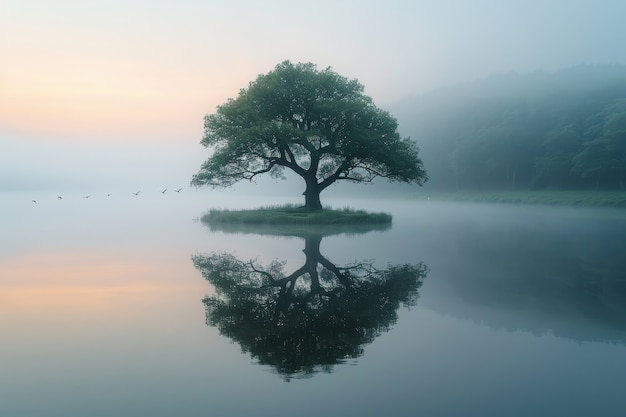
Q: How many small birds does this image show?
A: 7